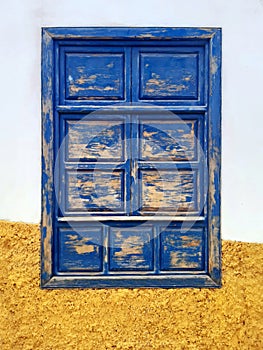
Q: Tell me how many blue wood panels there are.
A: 9